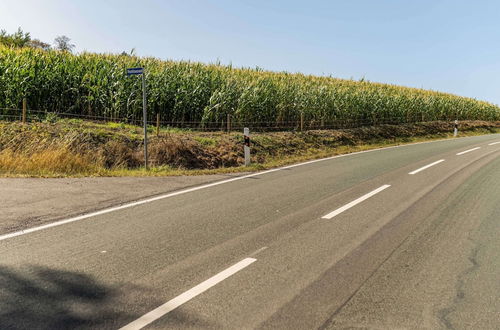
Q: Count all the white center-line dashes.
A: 5